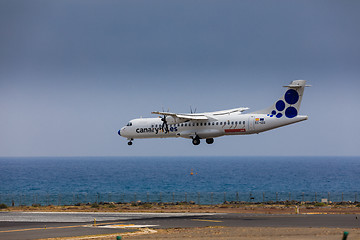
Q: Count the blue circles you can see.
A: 7